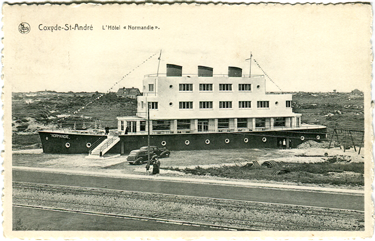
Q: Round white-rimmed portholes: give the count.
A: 10